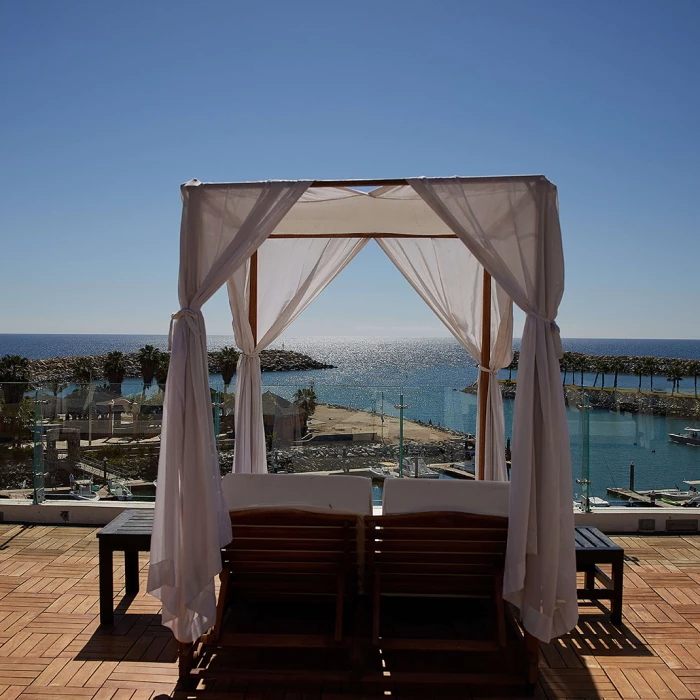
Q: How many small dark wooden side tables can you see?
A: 2